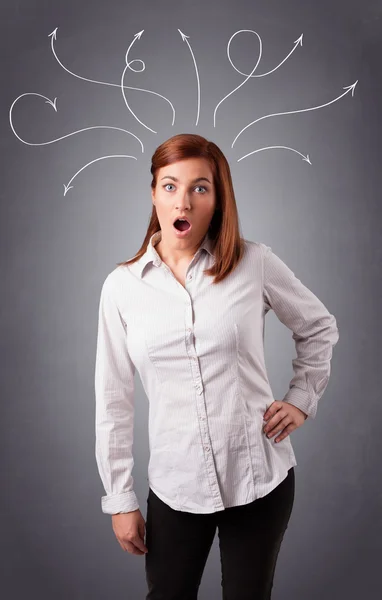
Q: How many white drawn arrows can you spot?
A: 8